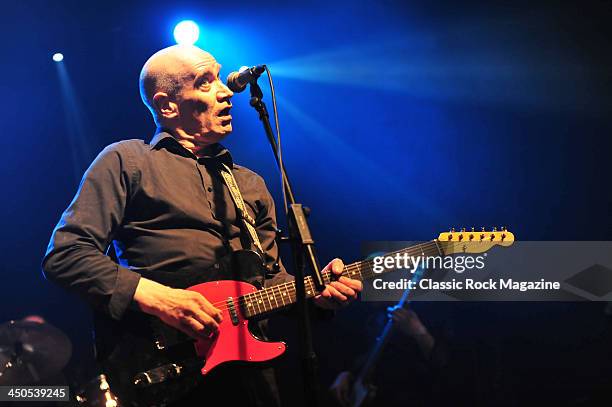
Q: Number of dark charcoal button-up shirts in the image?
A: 1